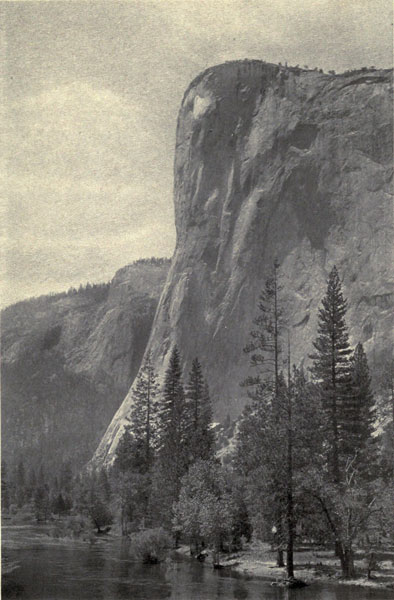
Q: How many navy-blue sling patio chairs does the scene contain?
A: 0